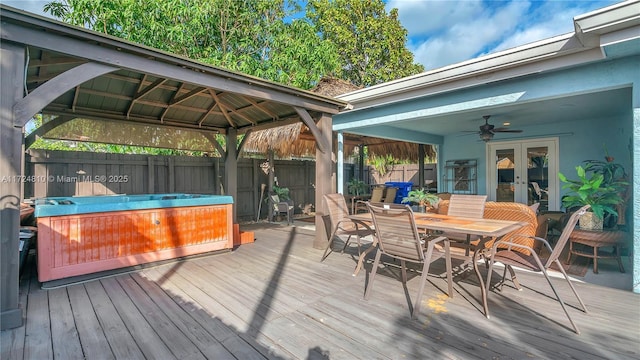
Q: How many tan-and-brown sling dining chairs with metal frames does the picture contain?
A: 4